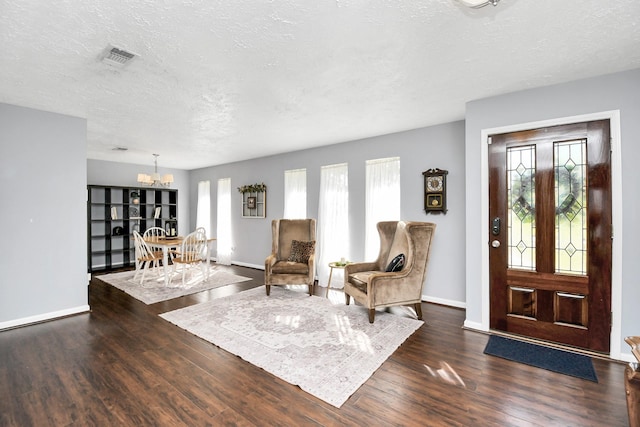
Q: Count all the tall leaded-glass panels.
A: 2